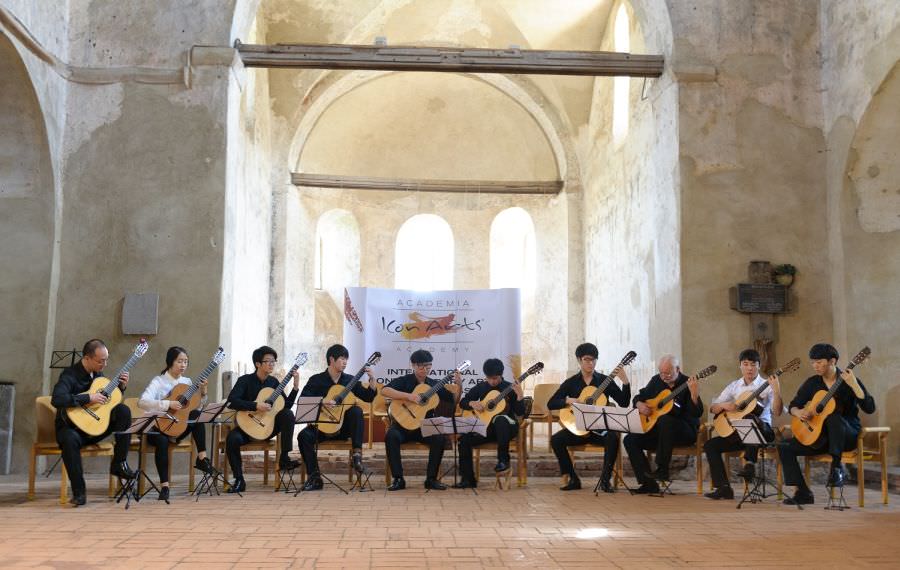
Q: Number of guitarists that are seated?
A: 10